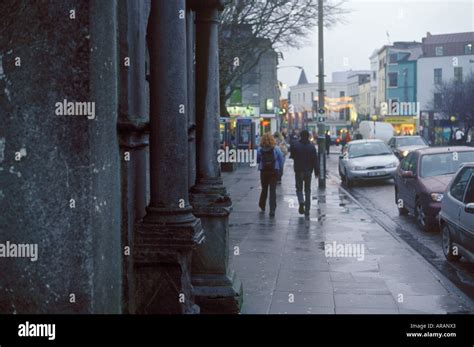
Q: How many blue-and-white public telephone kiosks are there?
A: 2